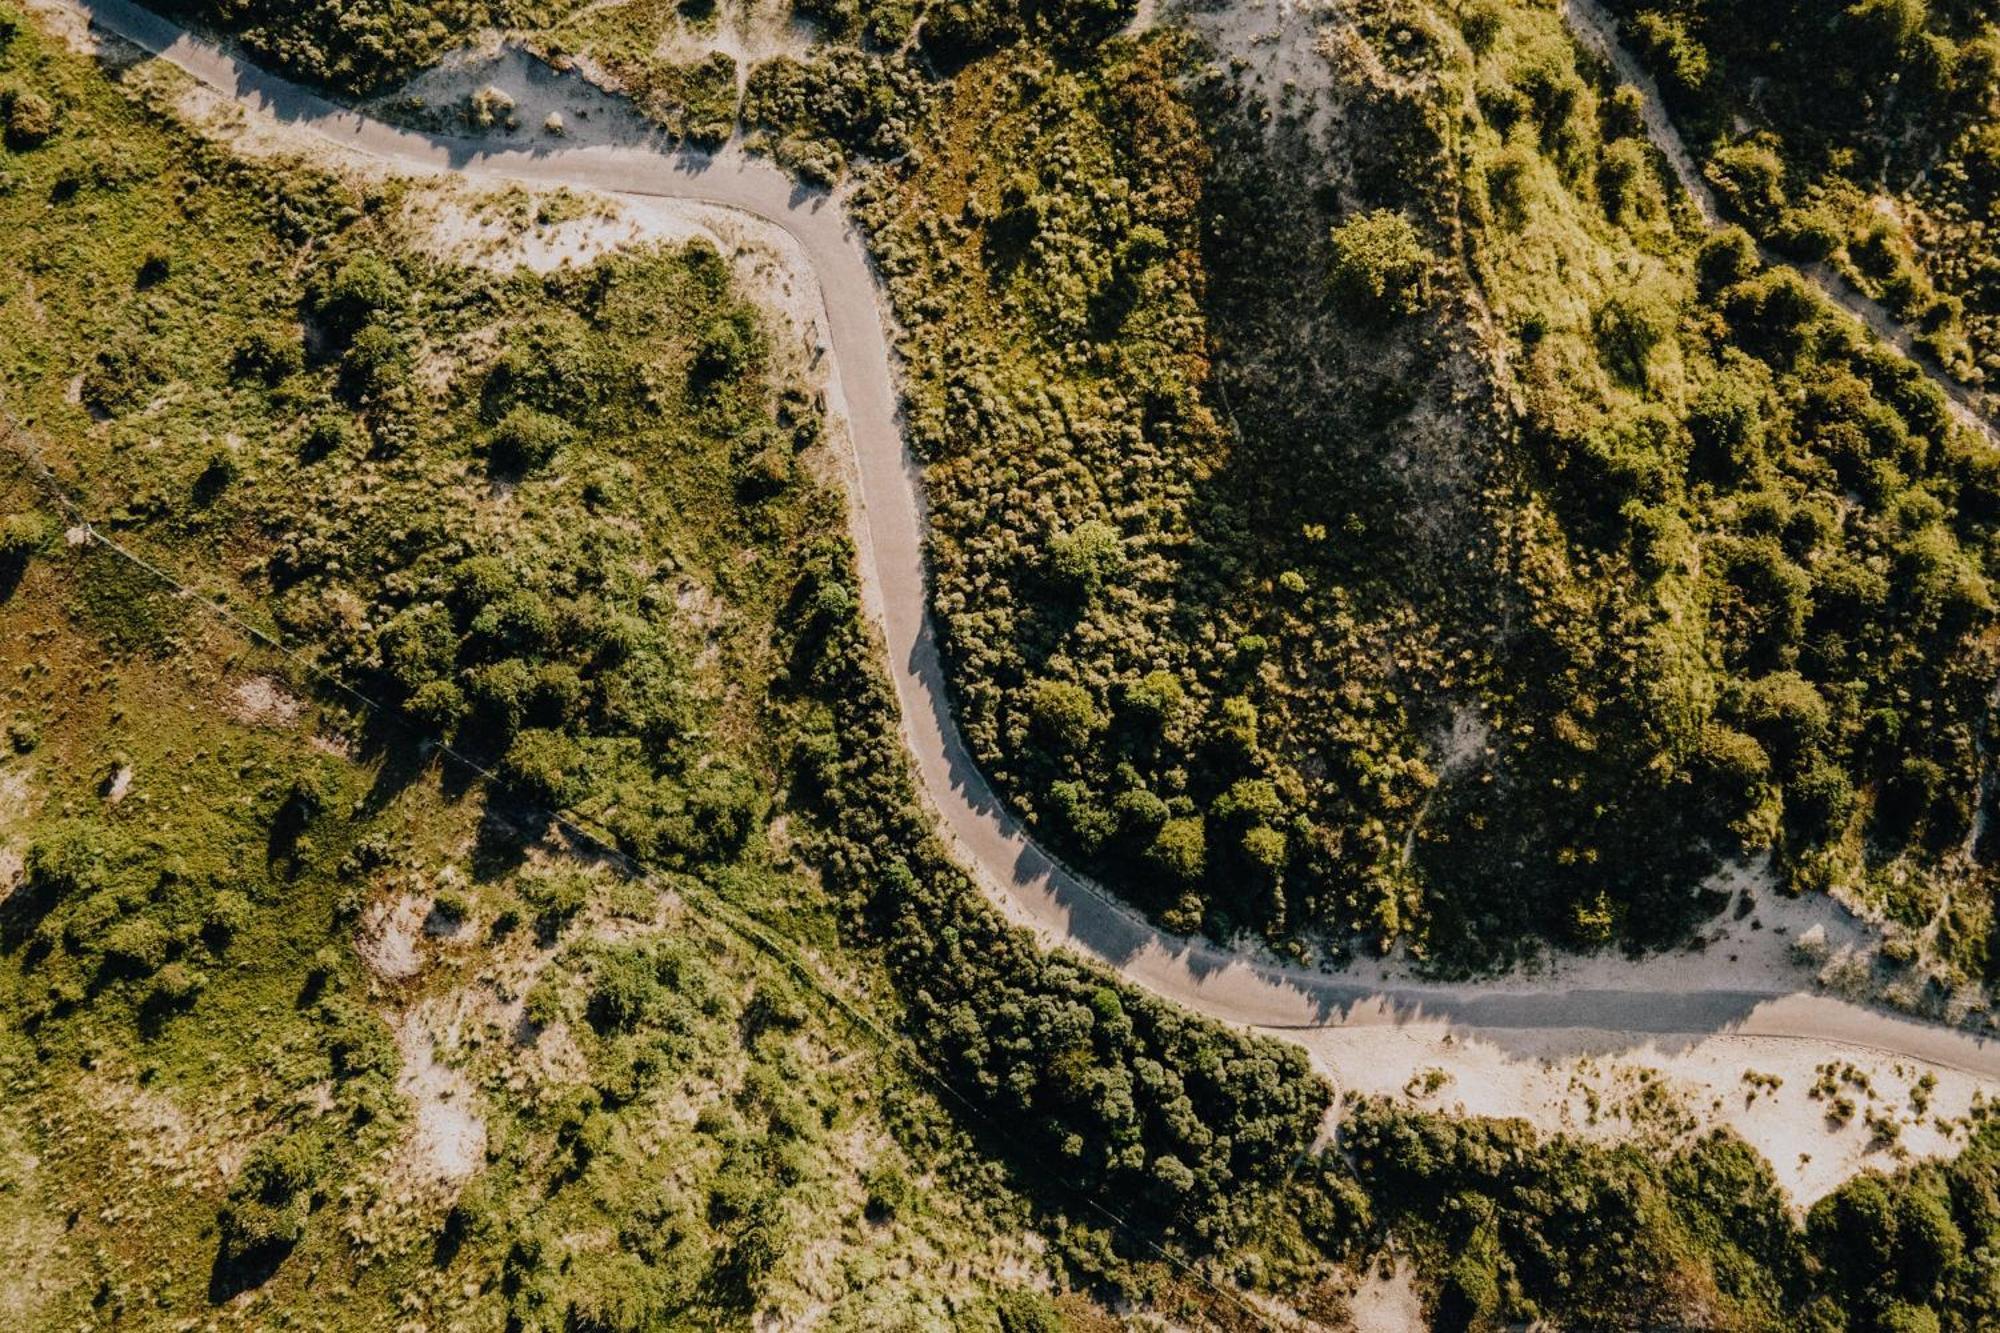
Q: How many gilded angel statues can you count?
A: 0